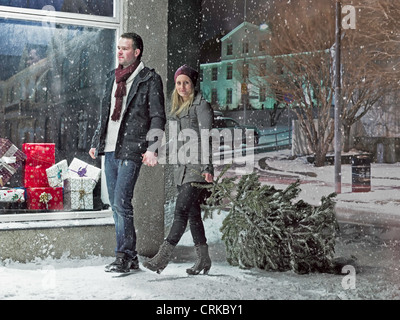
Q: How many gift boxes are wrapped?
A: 7